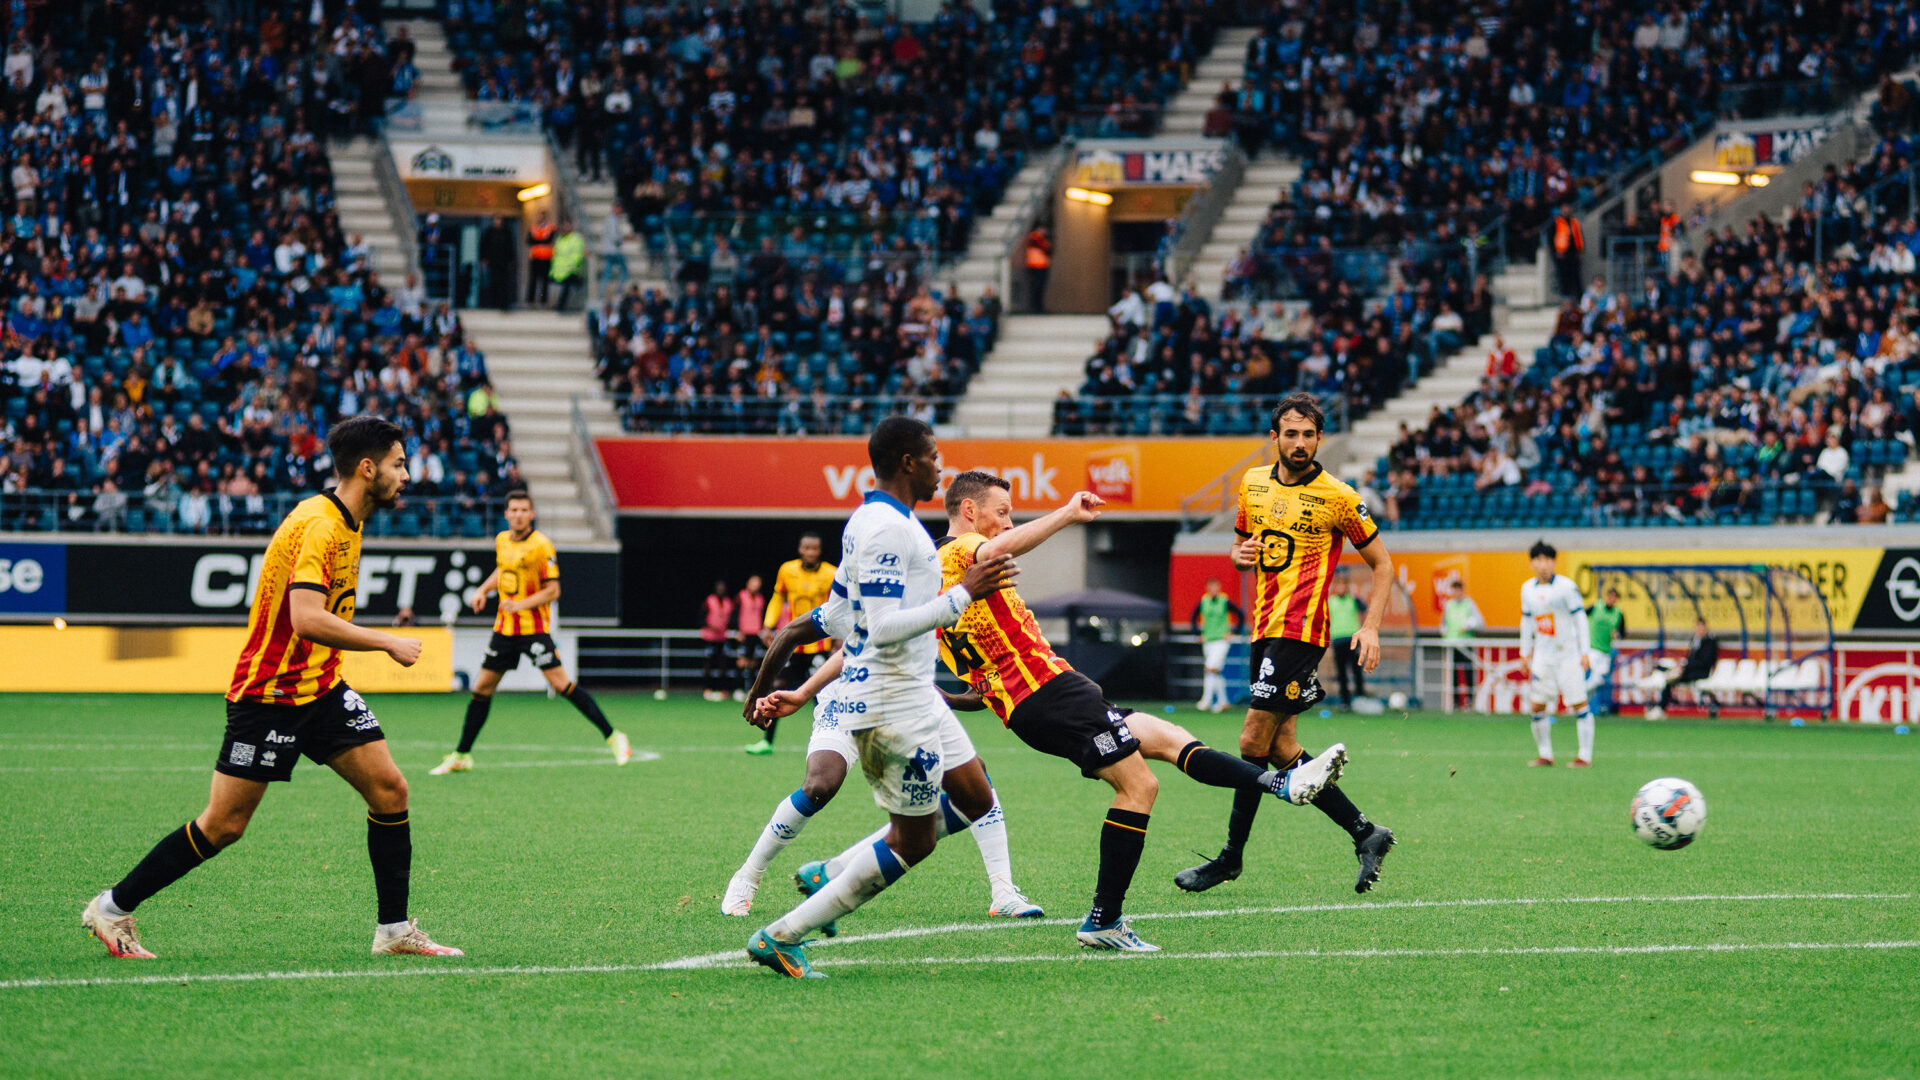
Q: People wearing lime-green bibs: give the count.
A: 4